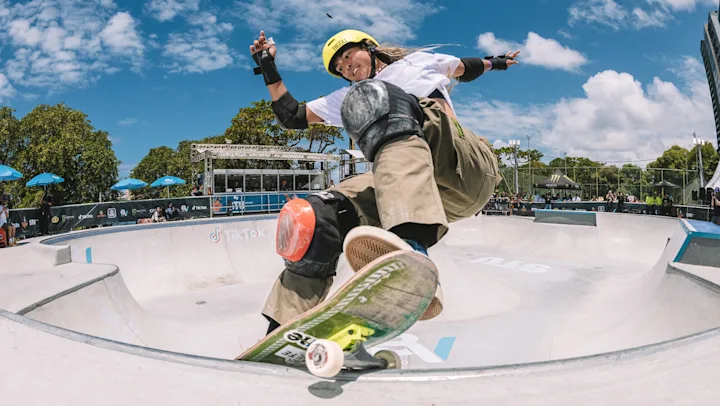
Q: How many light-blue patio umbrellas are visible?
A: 4